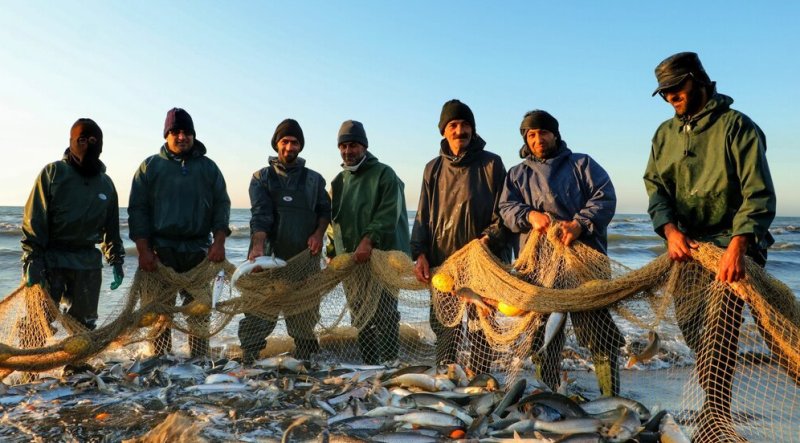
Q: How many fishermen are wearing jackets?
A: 7